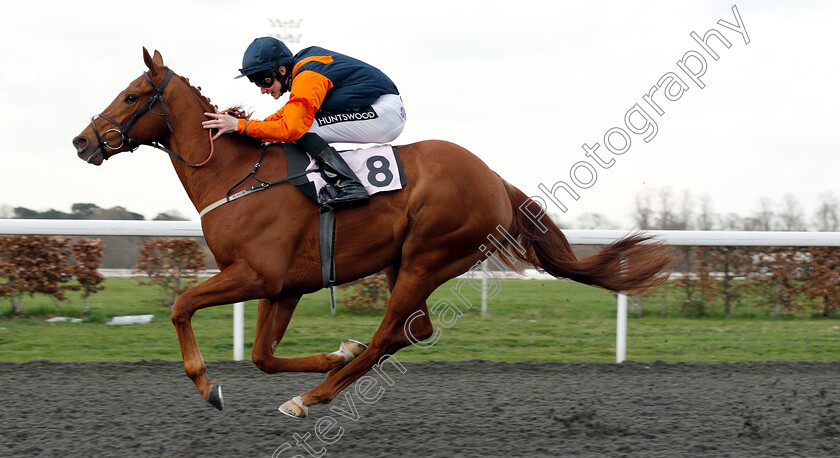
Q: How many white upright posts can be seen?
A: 3